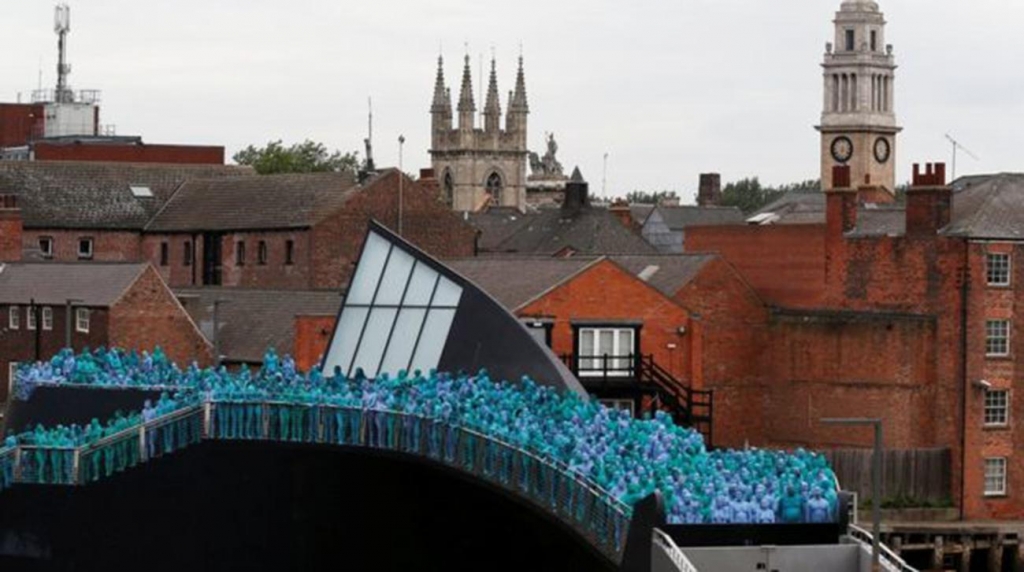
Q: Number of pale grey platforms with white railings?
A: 1